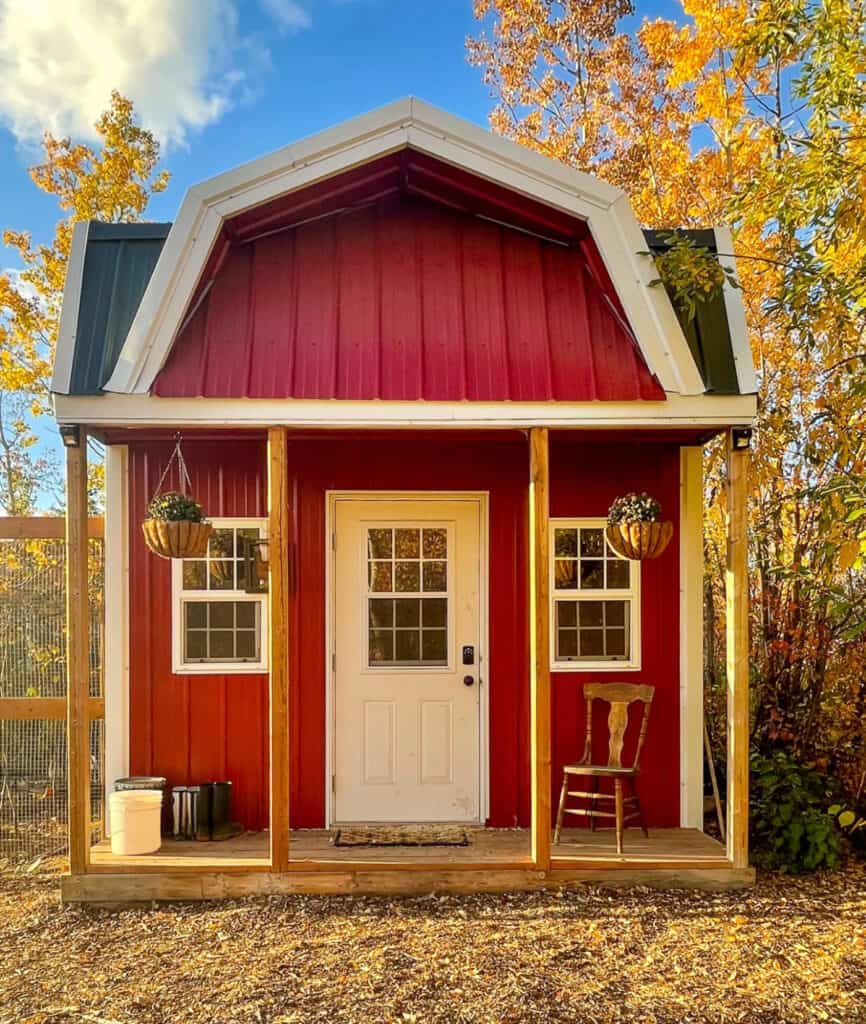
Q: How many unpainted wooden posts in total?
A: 4